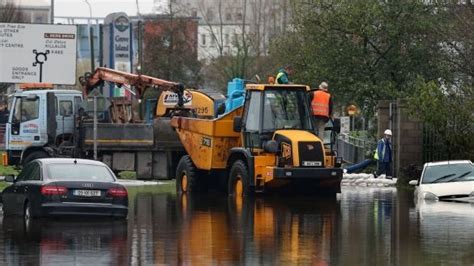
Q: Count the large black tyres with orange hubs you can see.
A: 2